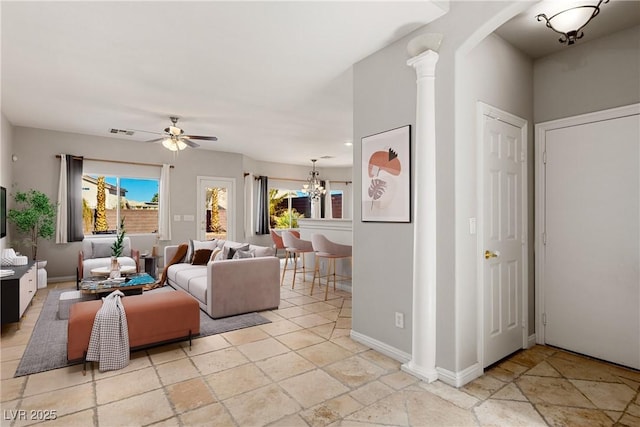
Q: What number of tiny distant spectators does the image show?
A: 0